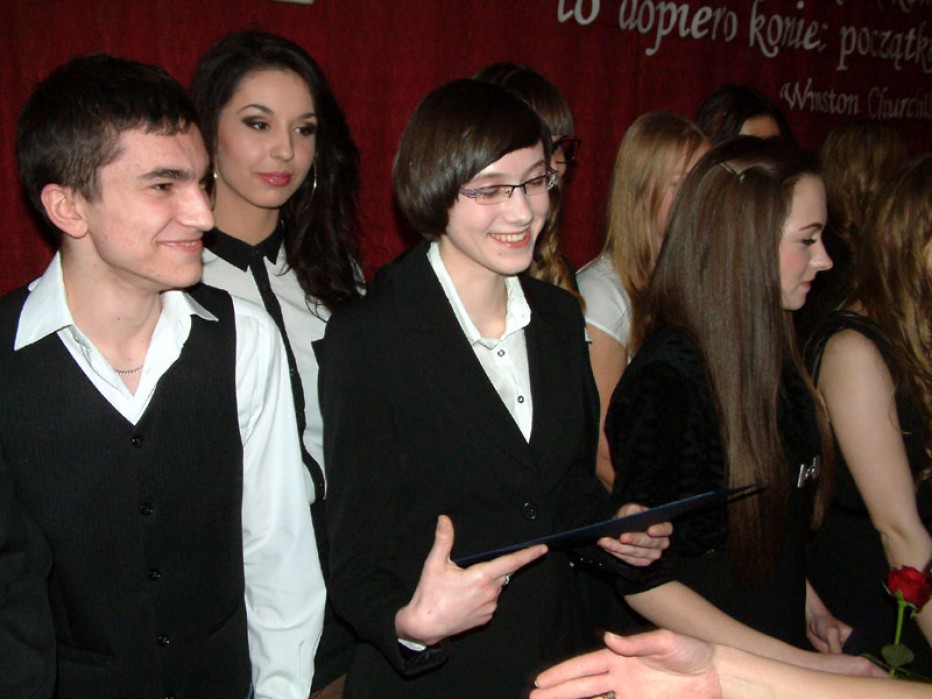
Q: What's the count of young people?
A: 9